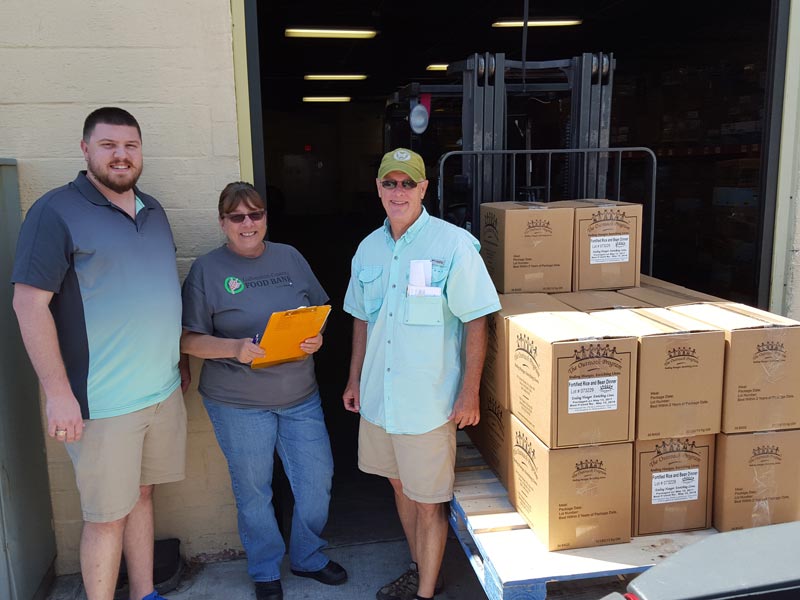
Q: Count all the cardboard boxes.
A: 12